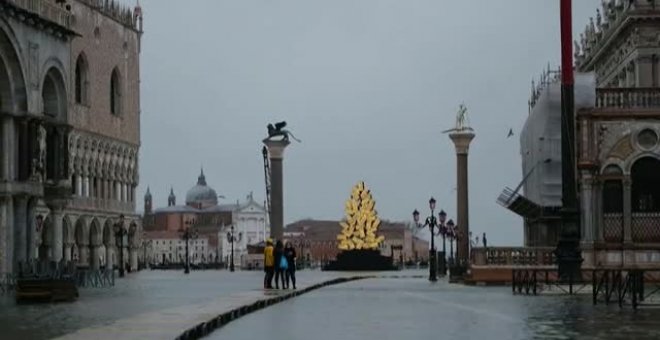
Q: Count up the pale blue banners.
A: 0